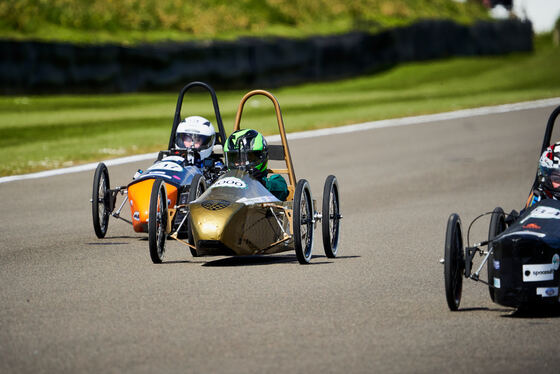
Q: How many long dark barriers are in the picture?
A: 1